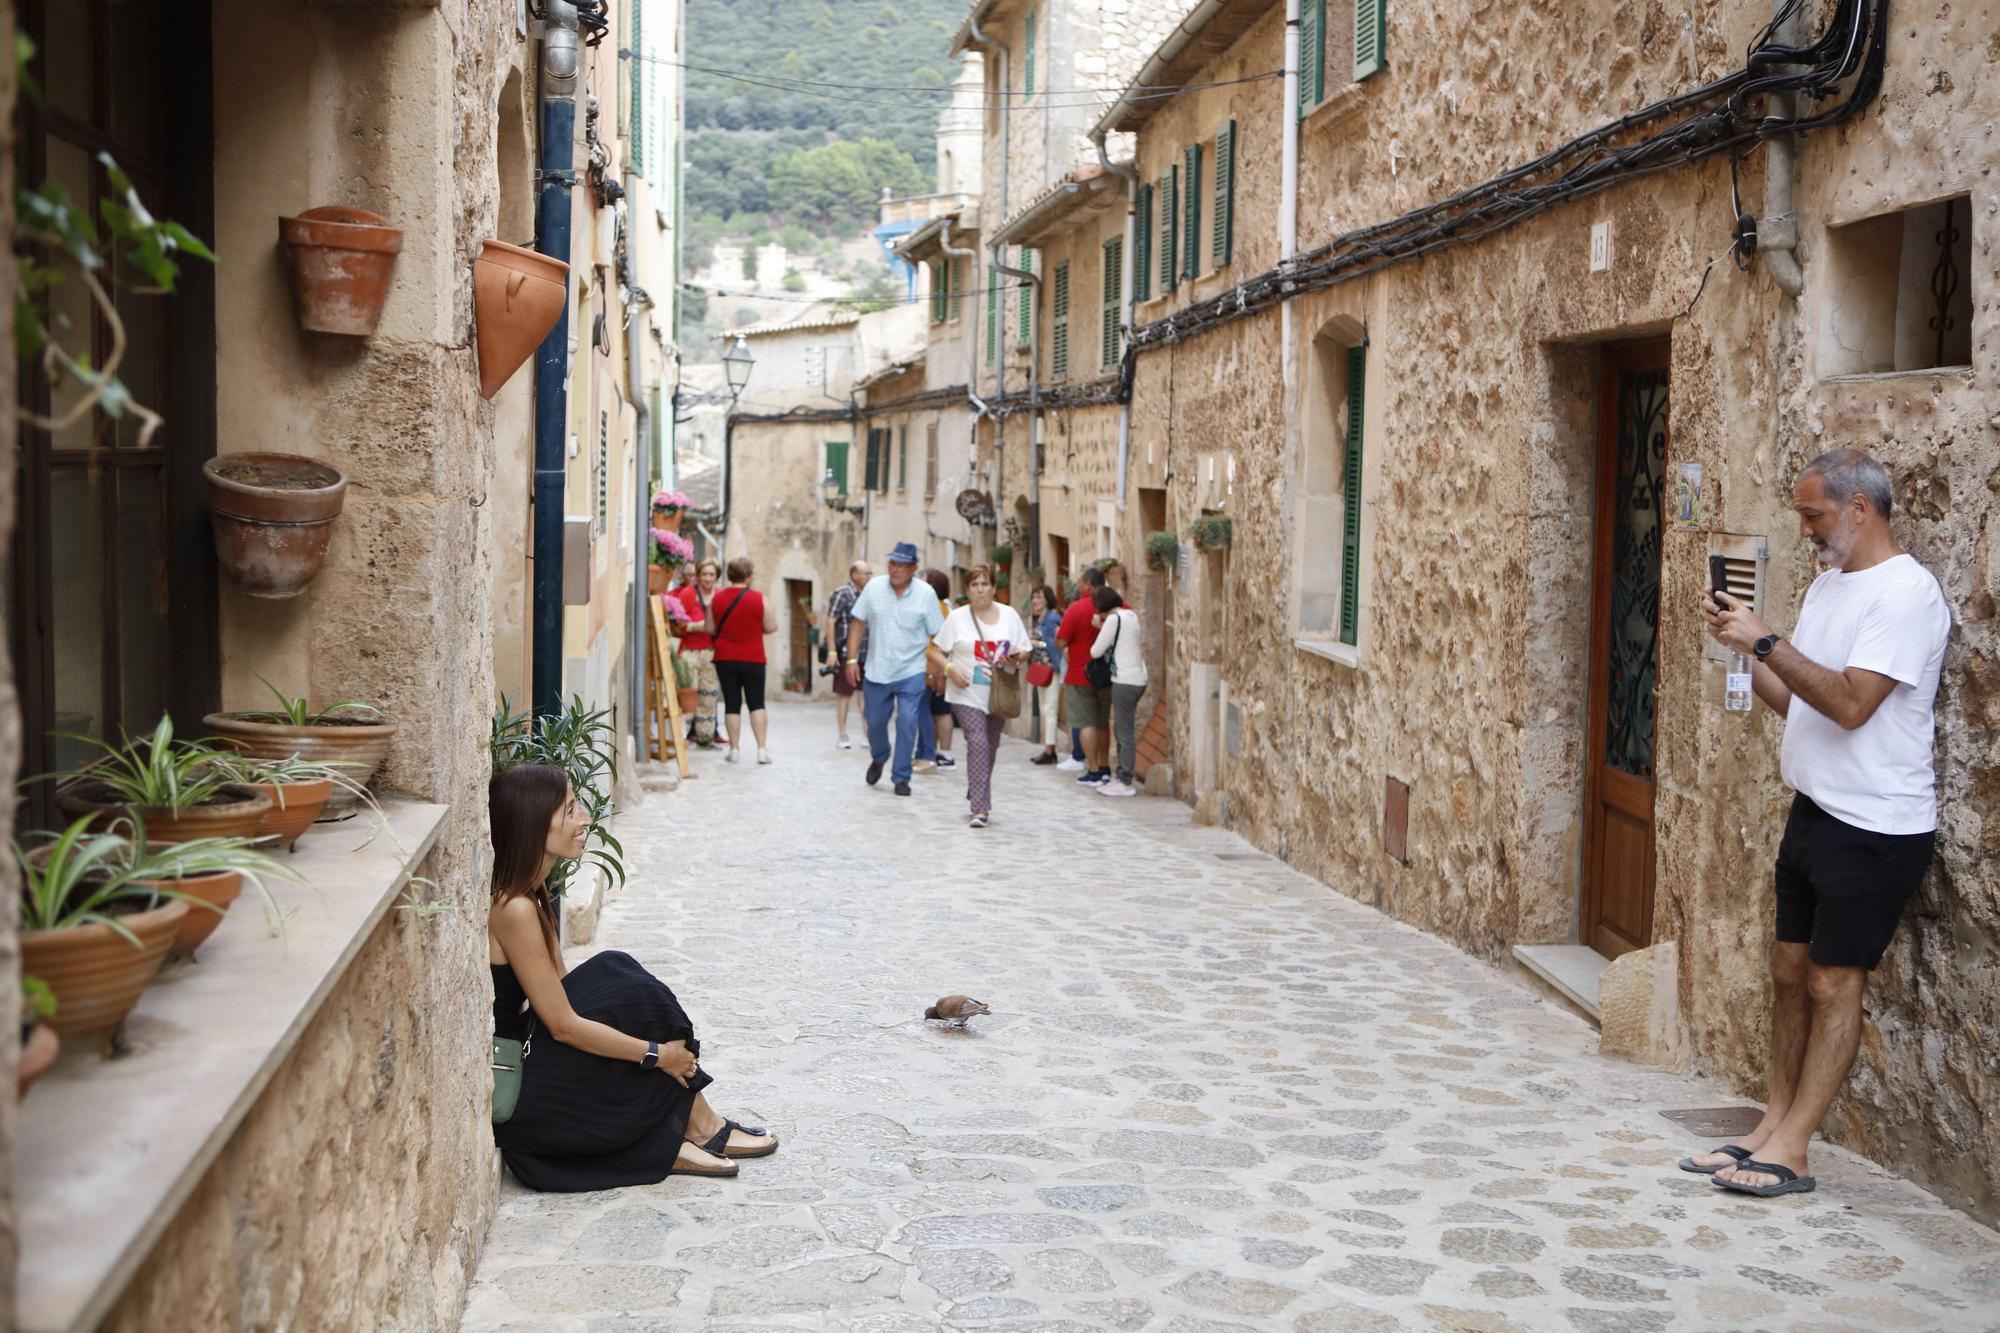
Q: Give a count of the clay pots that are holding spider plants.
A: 5